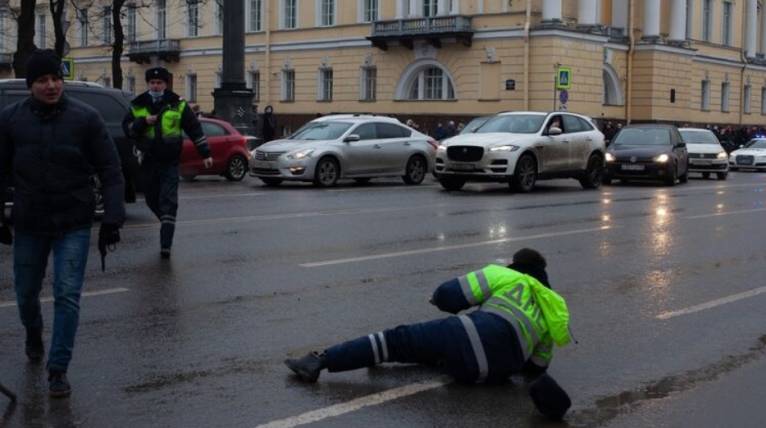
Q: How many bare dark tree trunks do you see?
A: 3